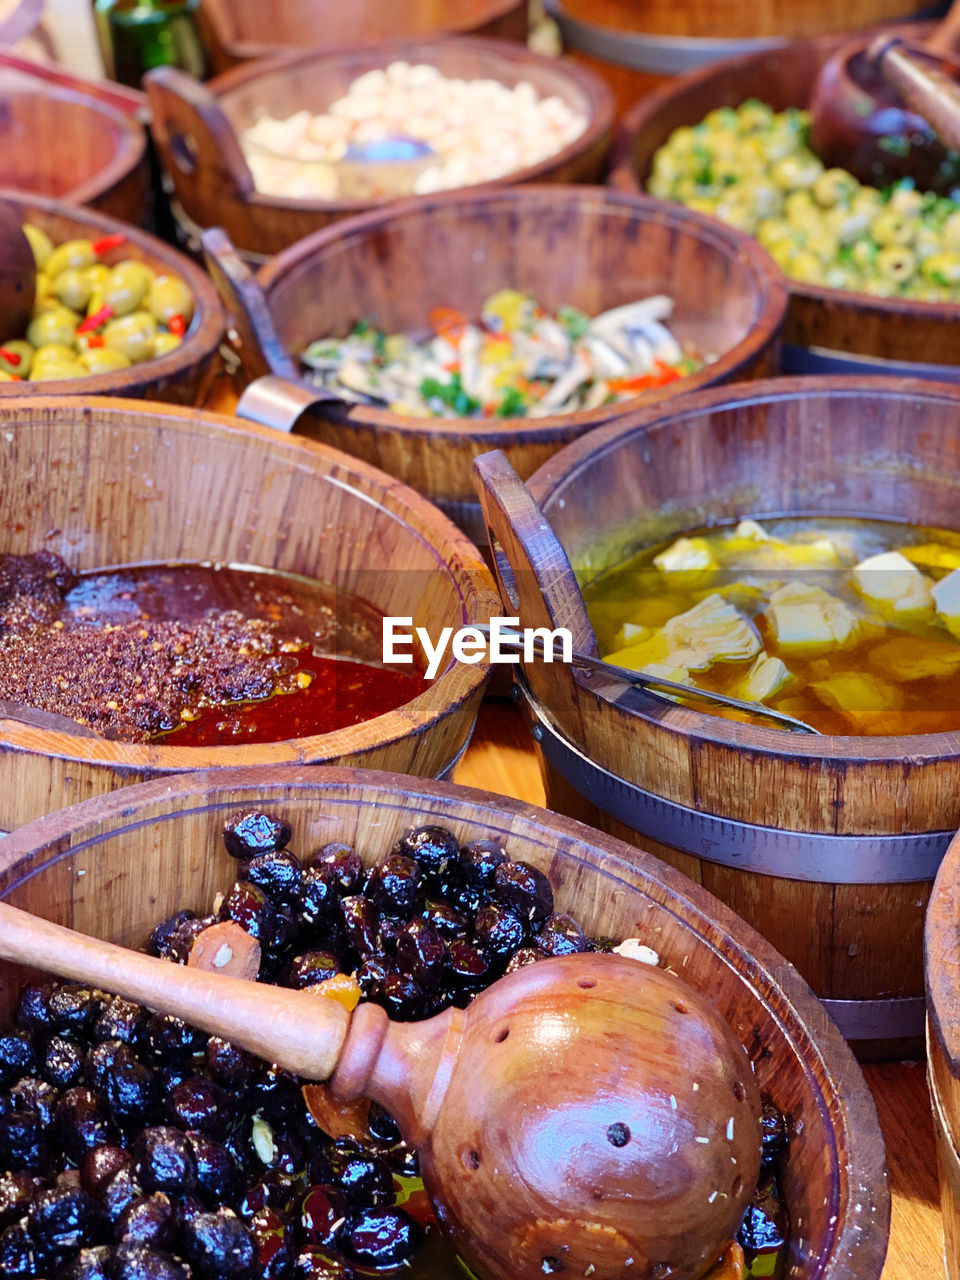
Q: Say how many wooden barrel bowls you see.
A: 11